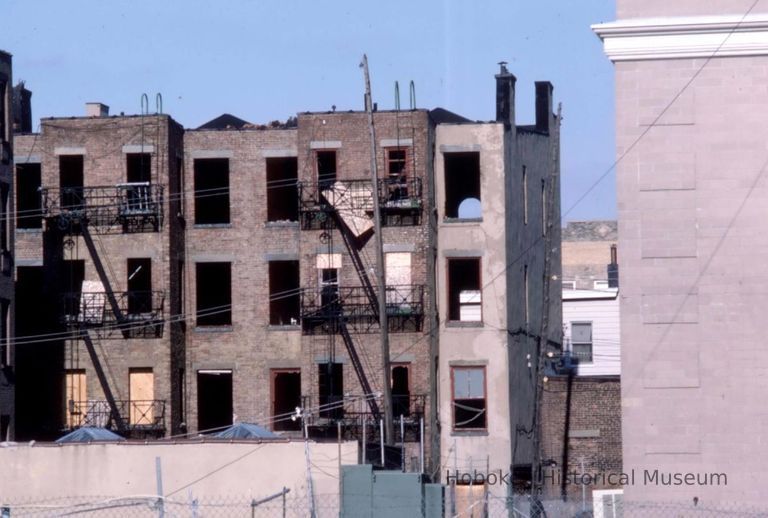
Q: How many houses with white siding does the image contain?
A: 1